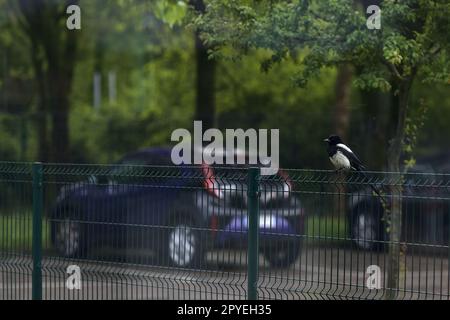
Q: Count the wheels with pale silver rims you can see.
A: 3